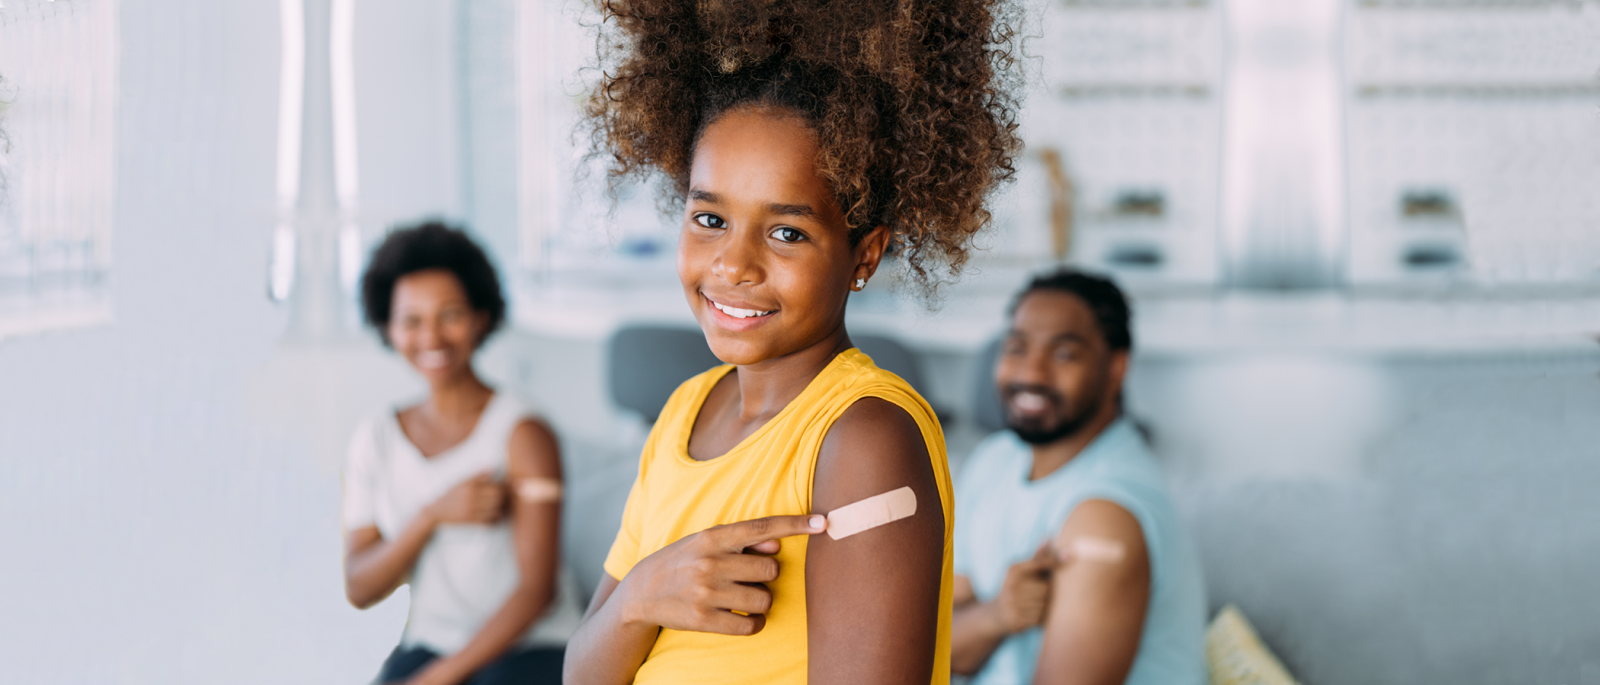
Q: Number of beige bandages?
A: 3